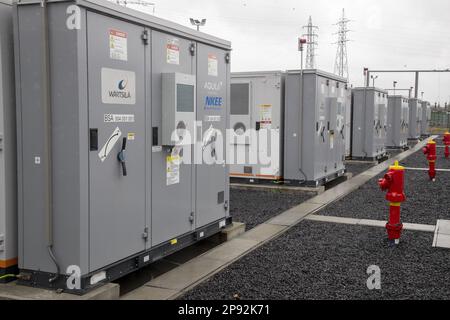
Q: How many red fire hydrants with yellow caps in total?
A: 3